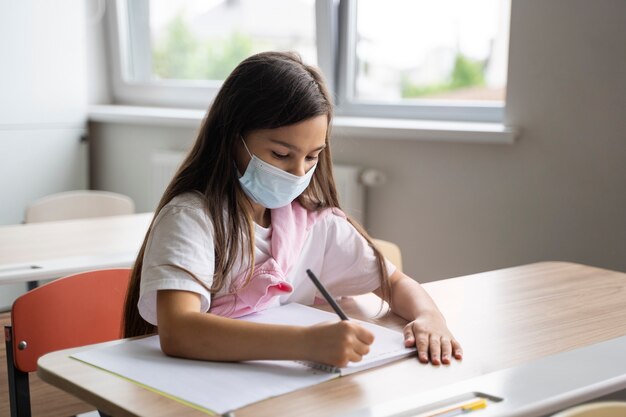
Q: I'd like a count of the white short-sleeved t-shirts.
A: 1